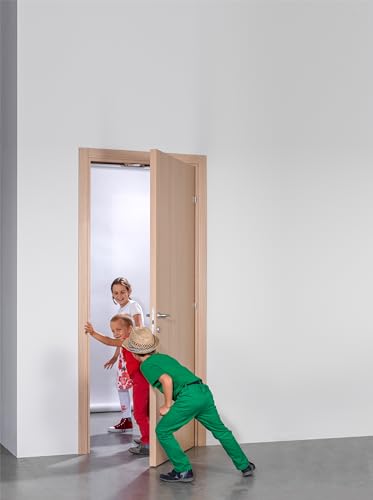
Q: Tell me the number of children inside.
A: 2